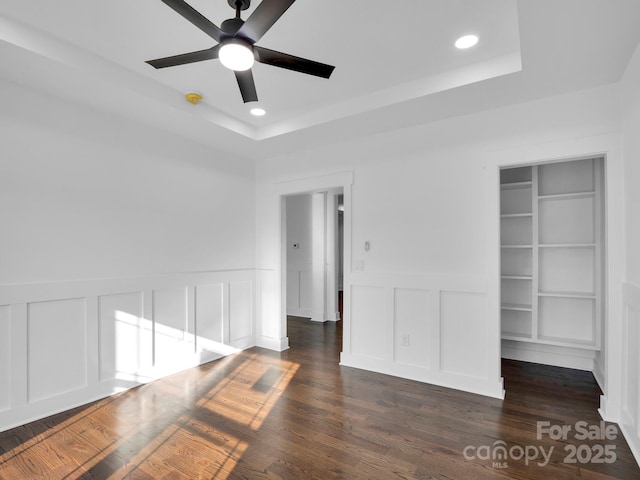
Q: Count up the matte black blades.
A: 5